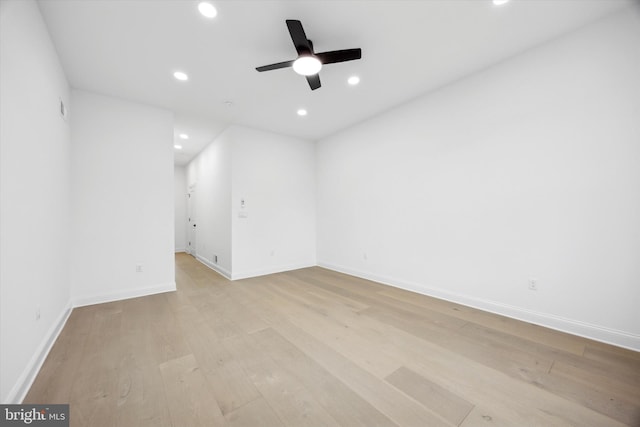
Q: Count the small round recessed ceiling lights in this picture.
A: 7